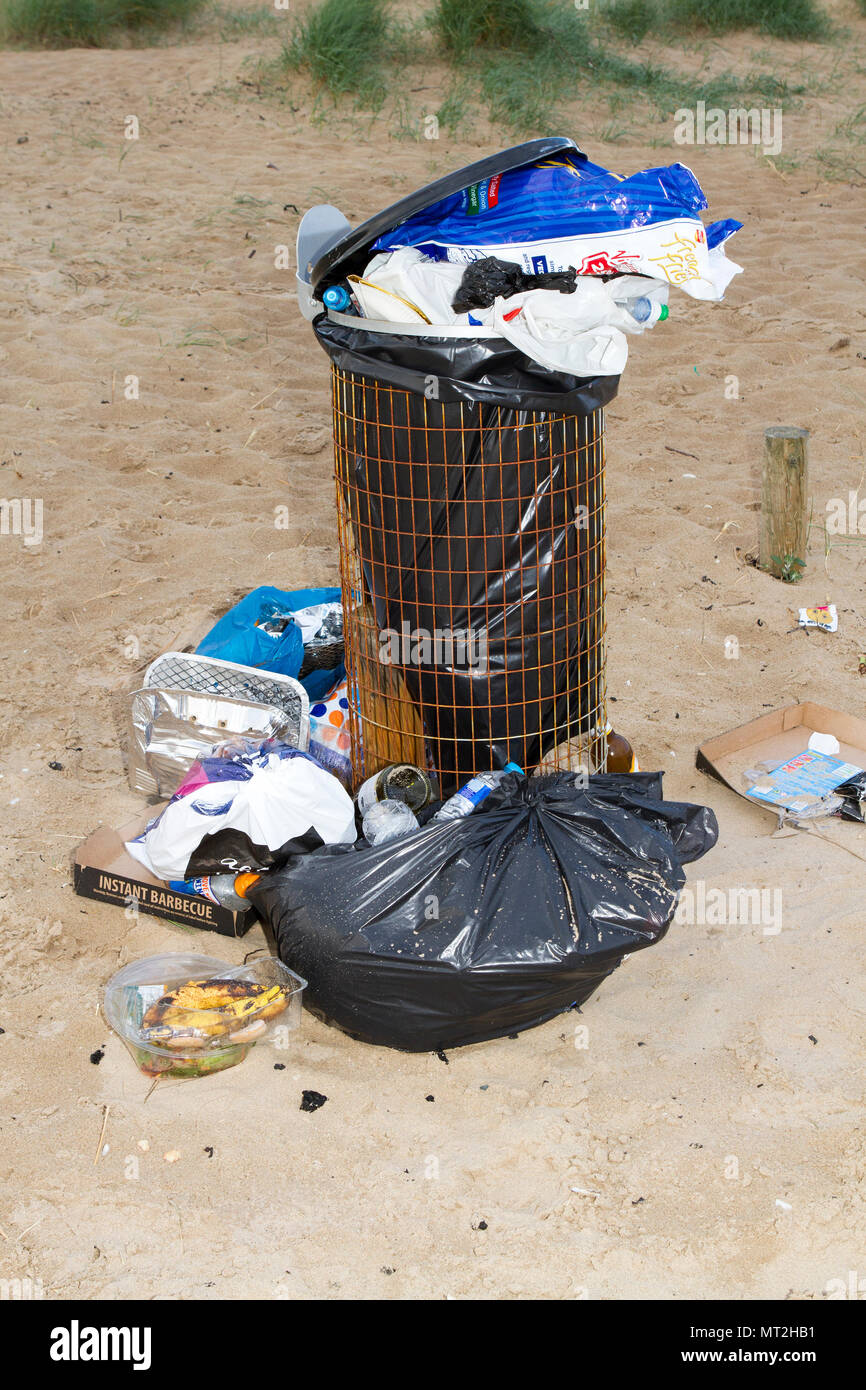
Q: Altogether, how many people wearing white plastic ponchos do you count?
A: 0